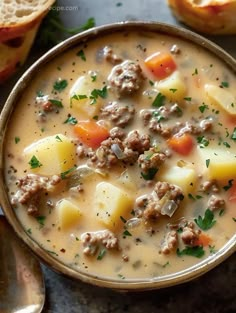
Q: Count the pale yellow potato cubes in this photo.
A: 8